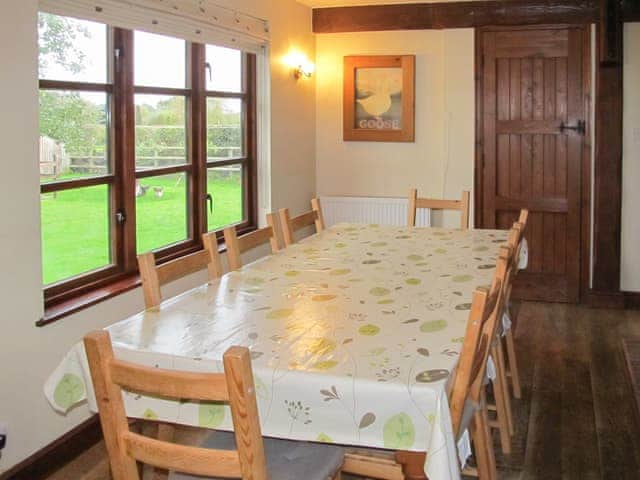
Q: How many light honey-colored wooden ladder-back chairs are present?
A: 8